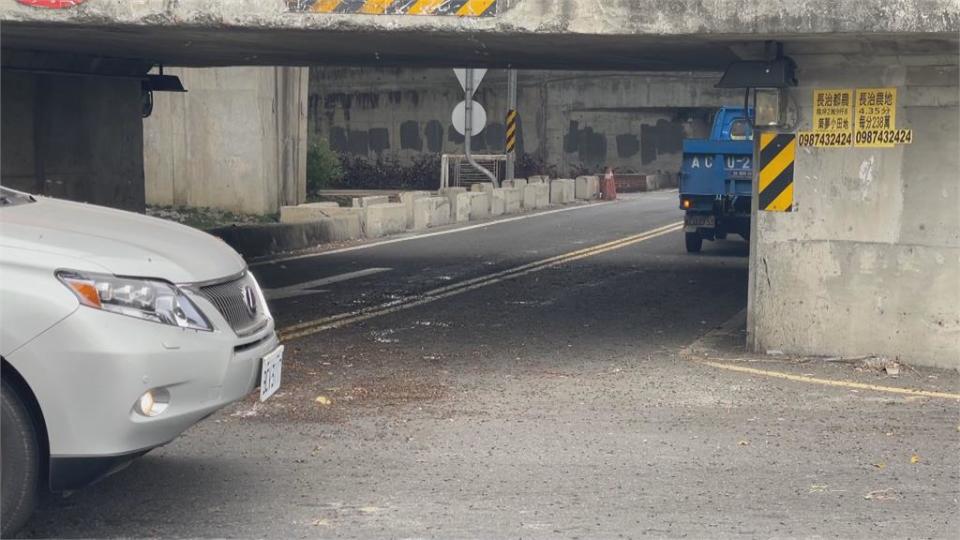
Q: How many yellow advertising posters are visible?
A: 2